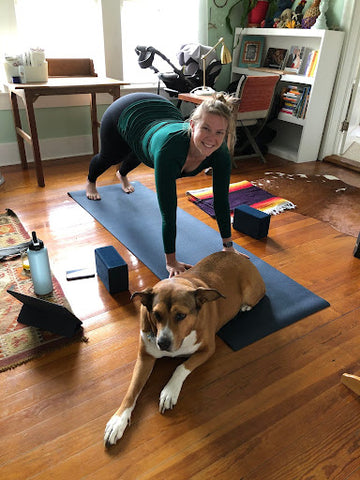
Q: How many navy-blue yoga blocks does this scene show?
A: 2